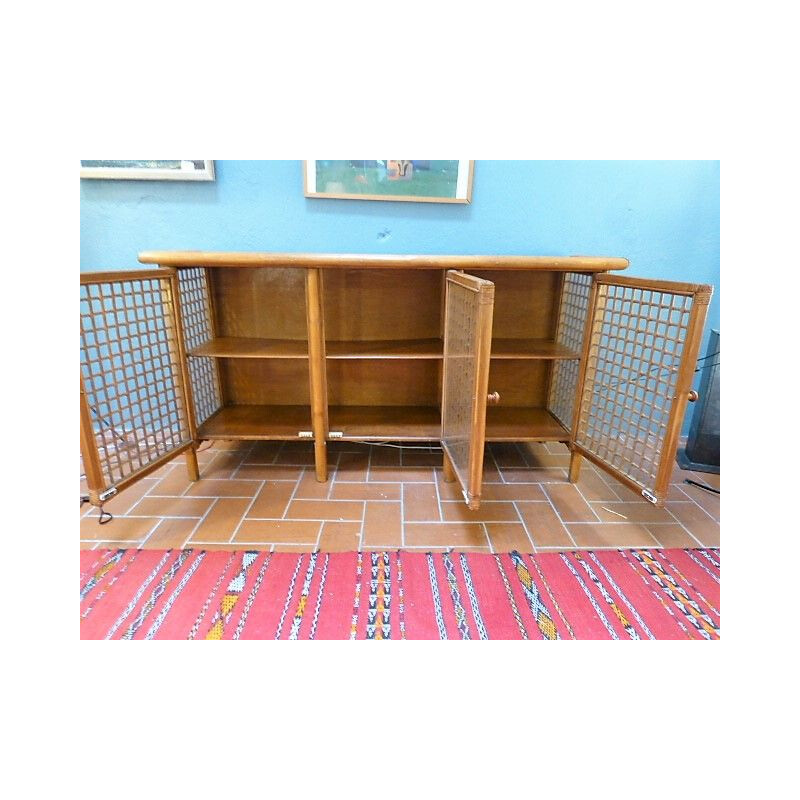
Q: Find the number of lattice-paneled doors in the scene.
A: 3